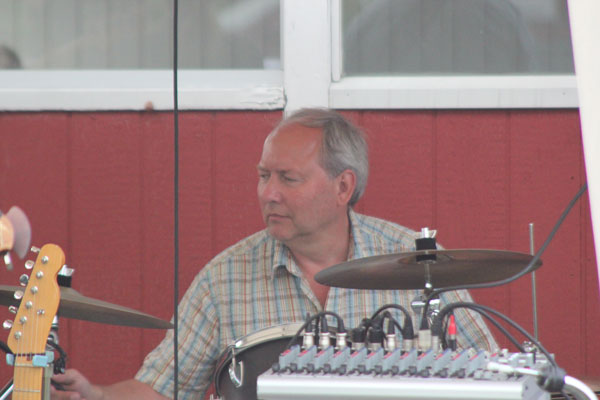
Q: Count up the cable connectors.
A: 10